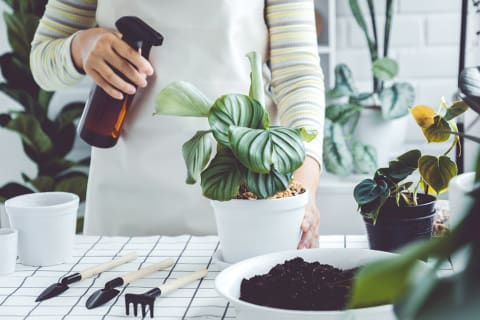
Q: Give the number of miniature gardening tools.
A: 3